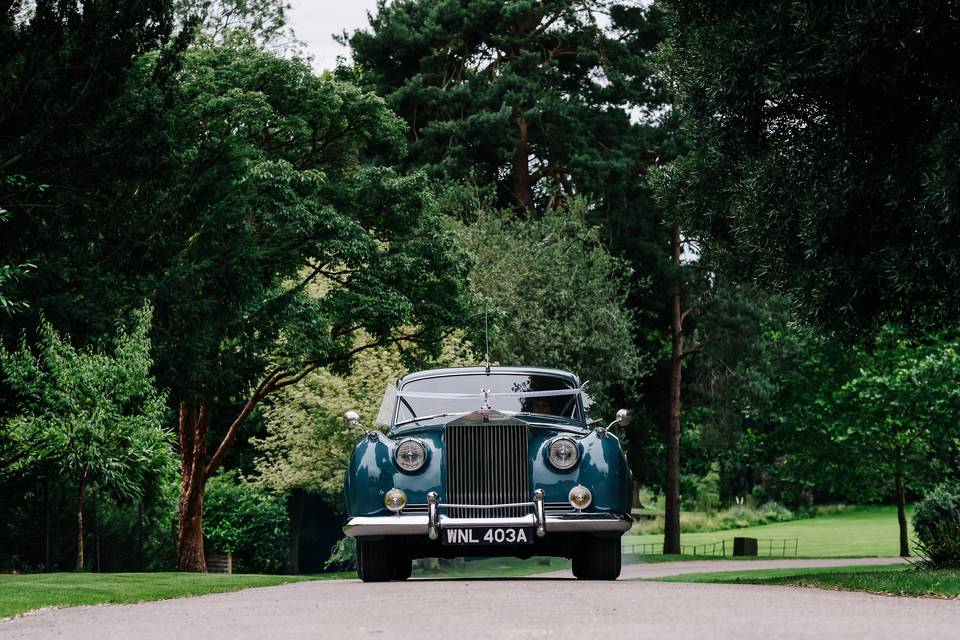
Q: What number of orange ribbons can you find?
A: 0